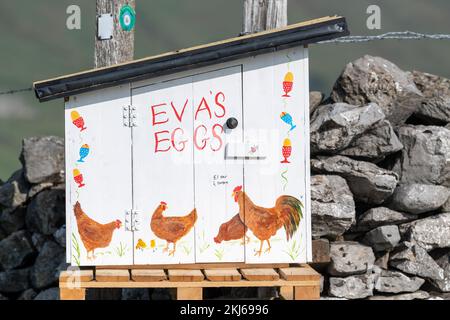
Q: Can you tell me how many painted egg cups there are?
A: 6